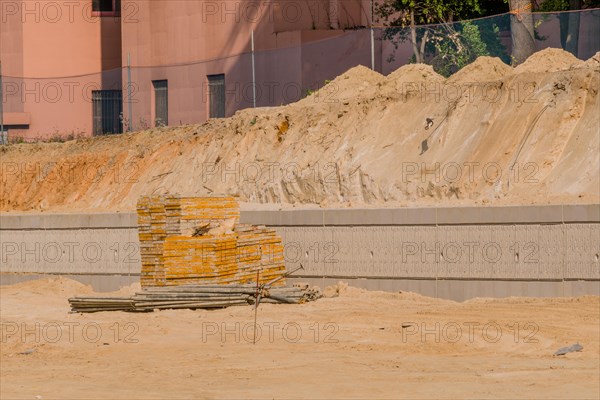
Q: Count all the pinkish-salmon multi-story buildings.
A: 1